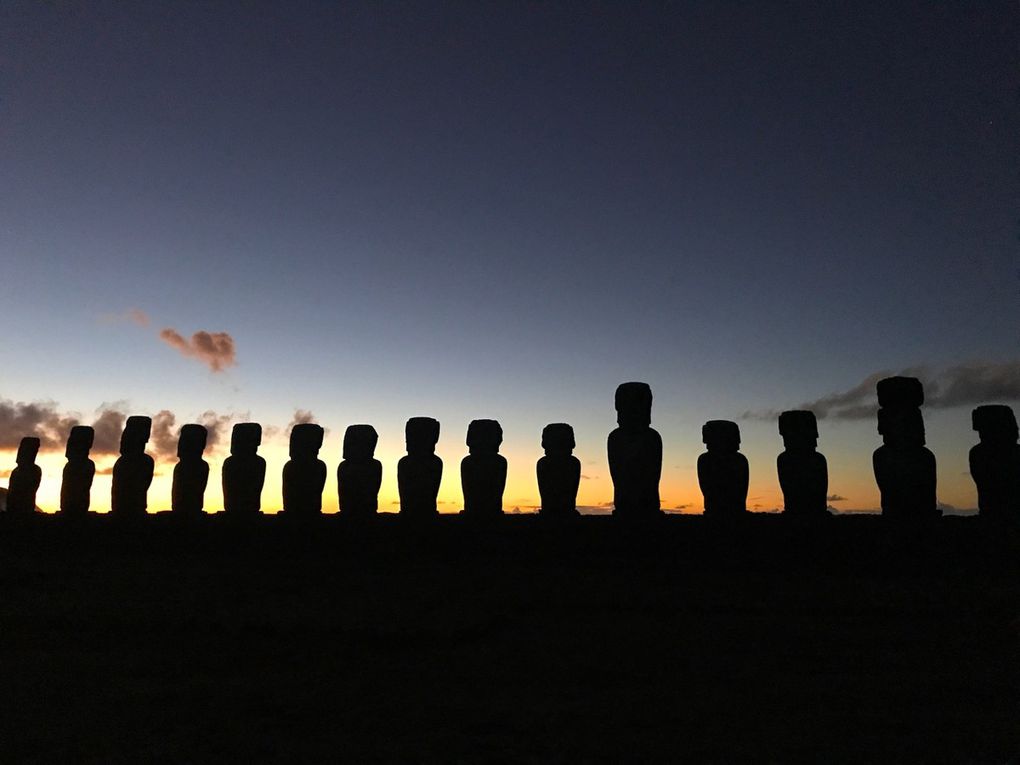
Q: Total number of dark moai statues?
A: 15